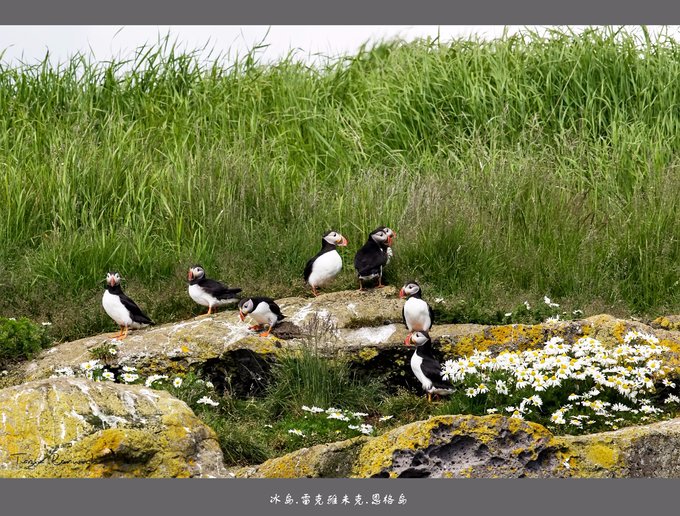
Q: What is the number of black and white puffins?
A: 8